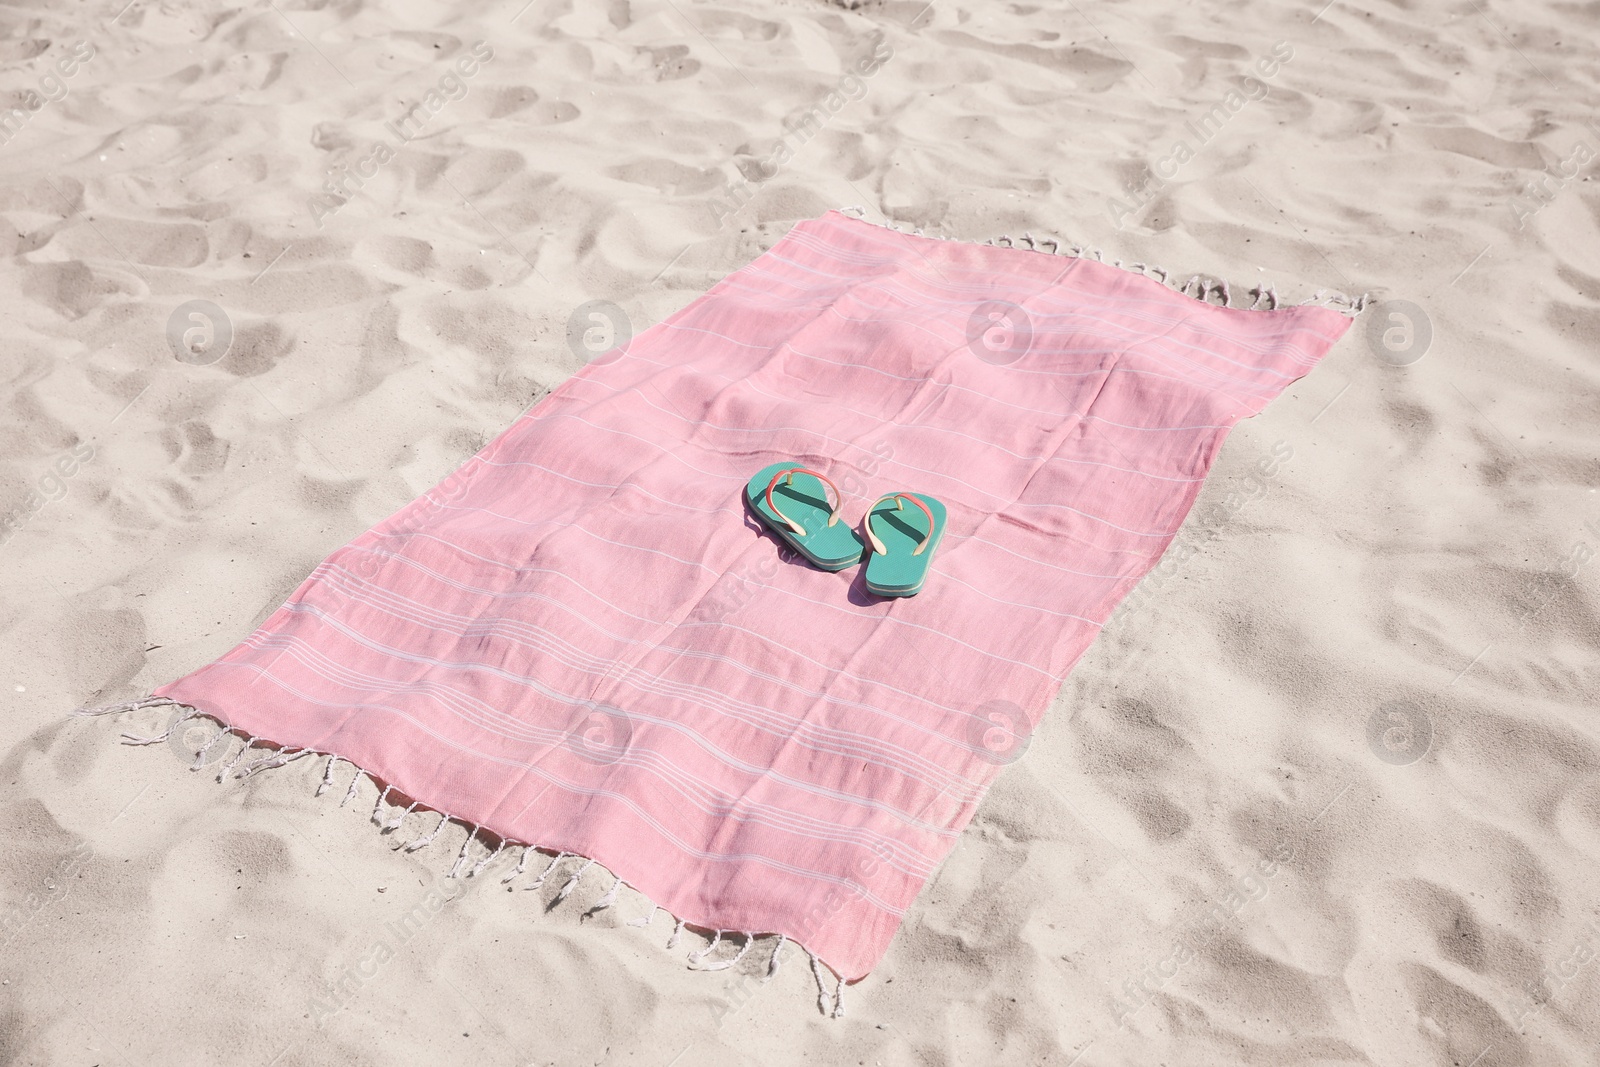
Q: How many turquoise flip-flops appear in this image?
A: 2